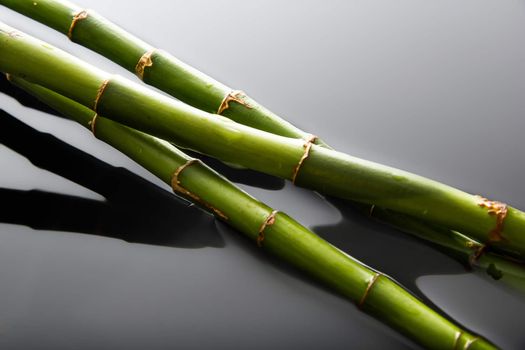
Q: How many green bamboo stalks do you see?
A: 3